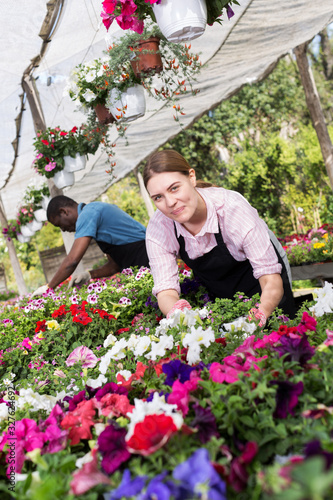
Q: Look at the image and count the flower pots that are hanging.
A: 11